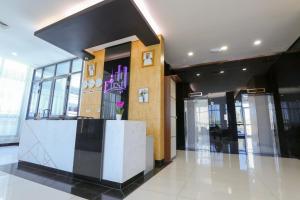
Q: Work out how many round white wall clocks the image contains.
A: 3